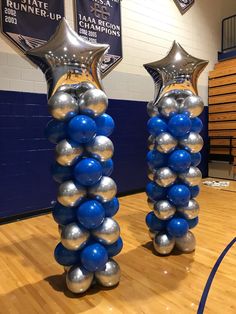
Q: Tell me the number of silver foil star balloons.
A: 2